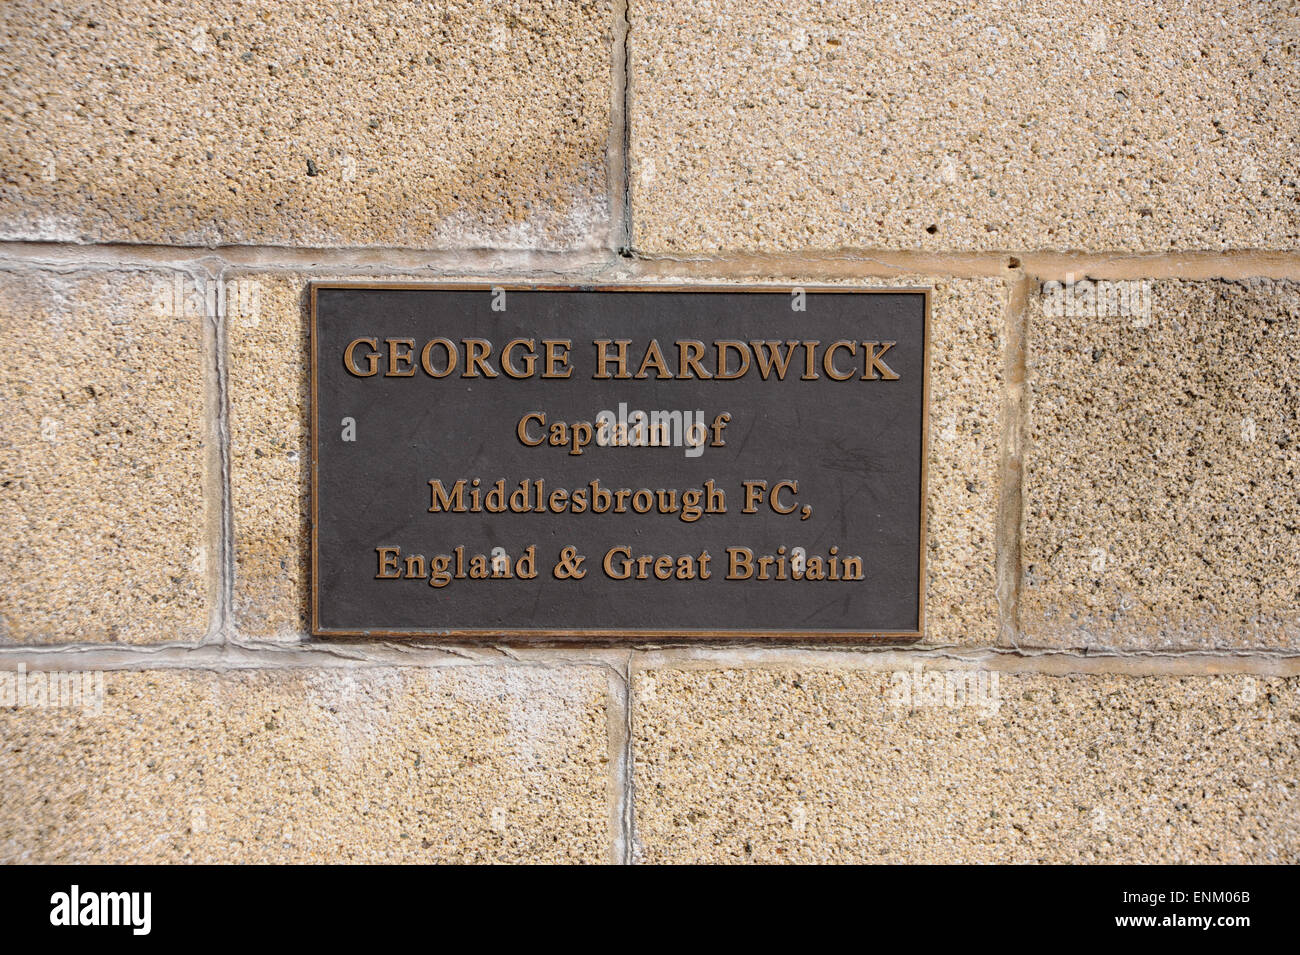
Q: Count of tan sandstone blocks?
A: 7